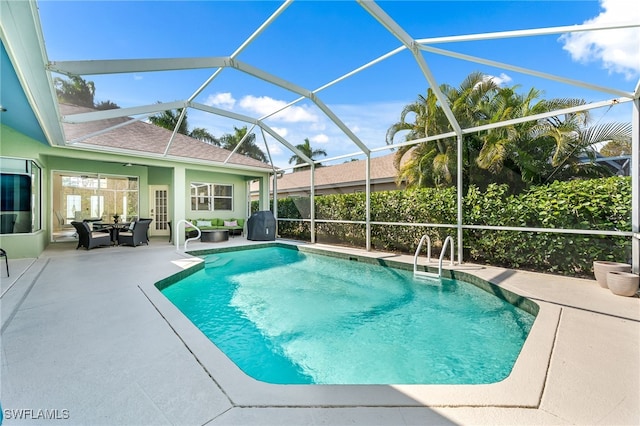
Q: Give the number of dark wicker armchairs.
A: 4